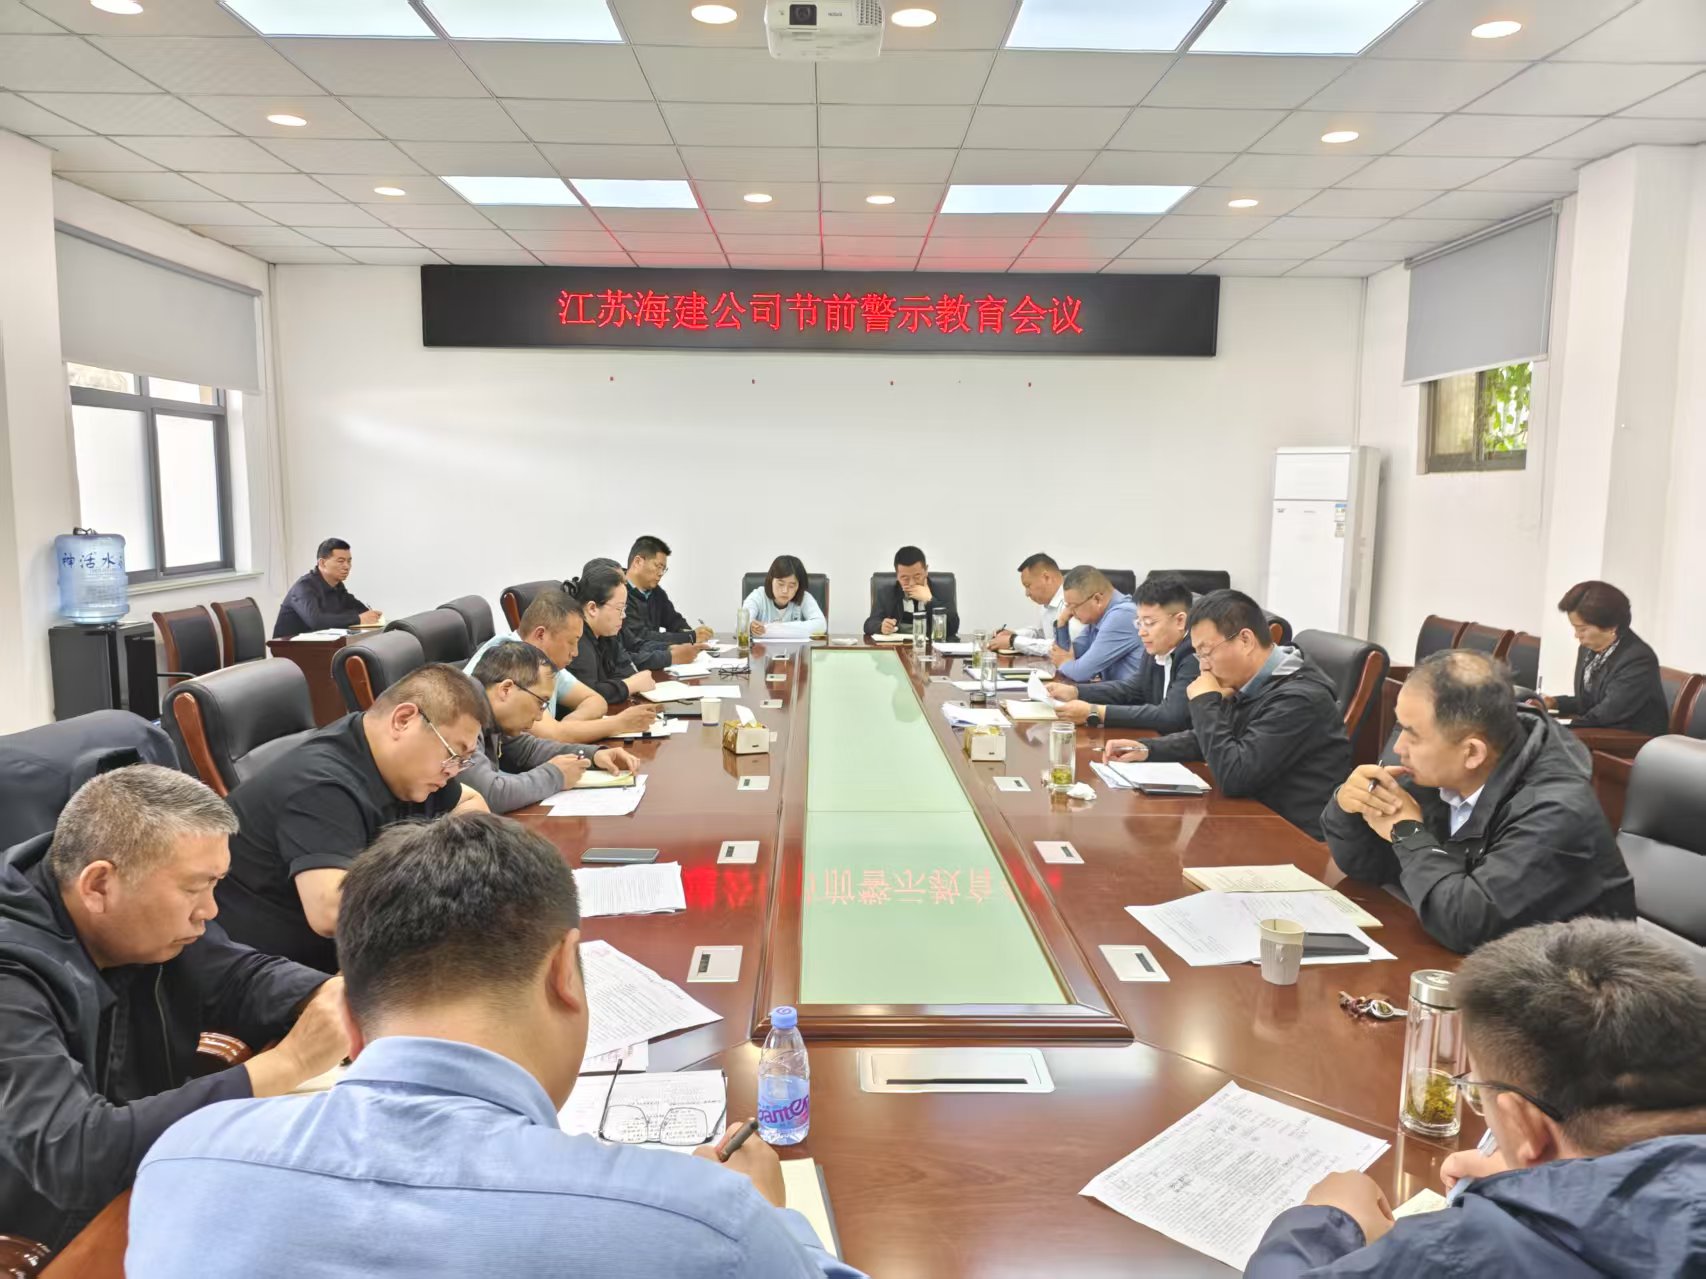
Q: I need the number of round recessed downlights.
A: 10